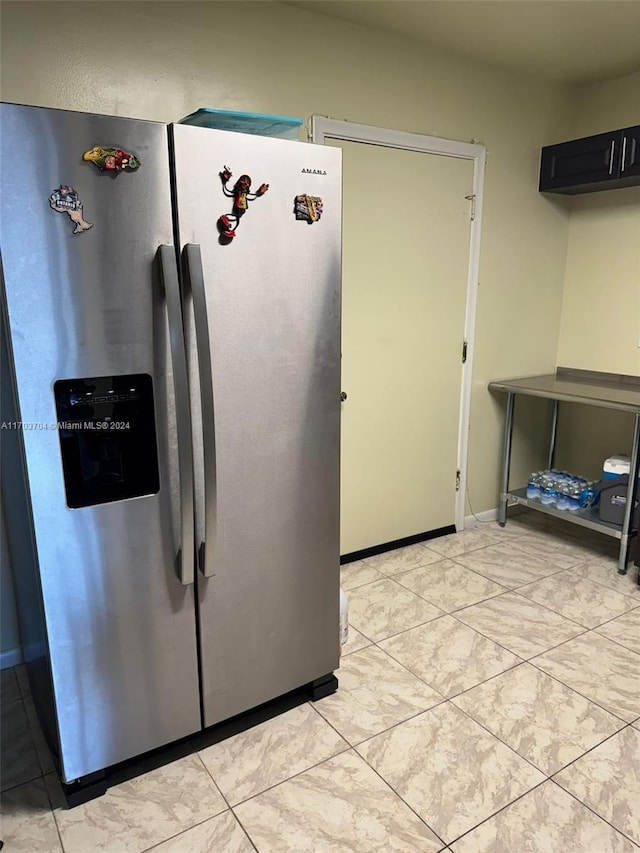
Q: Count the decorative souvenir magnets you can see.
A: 4